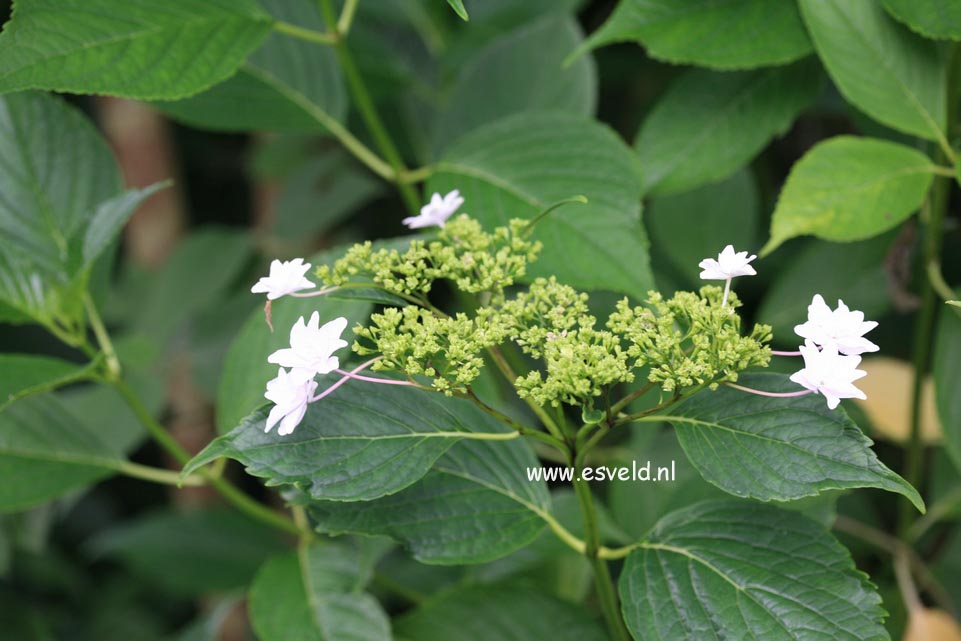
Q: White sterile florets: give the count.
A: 7